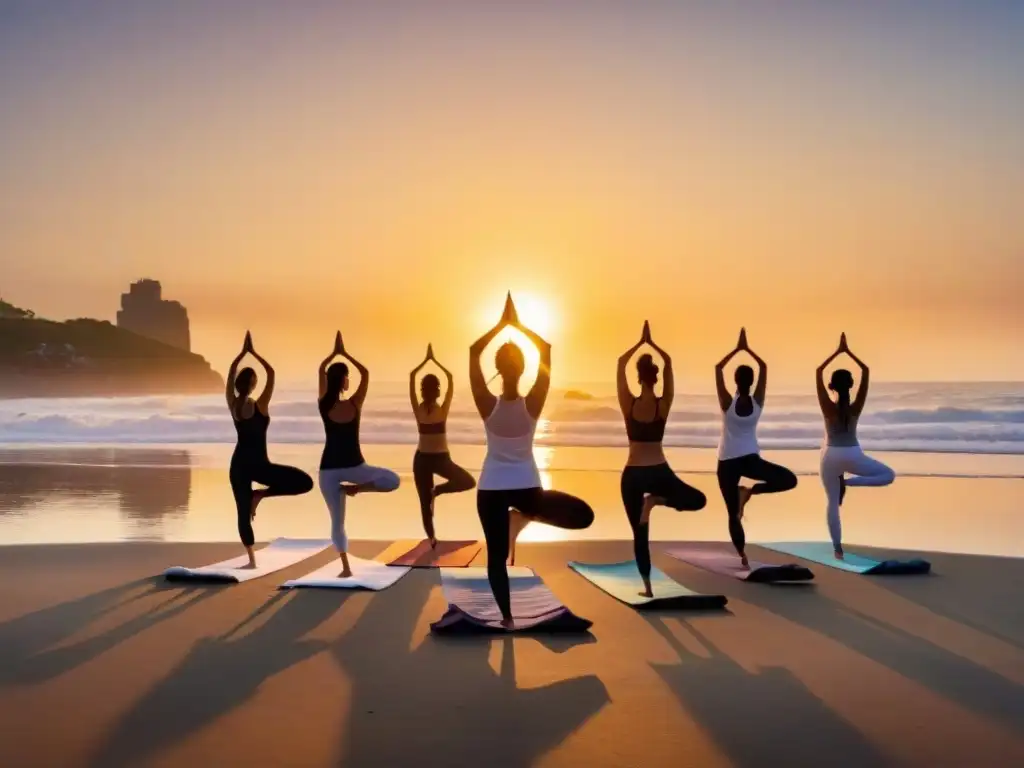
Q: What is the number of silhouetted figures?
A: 7